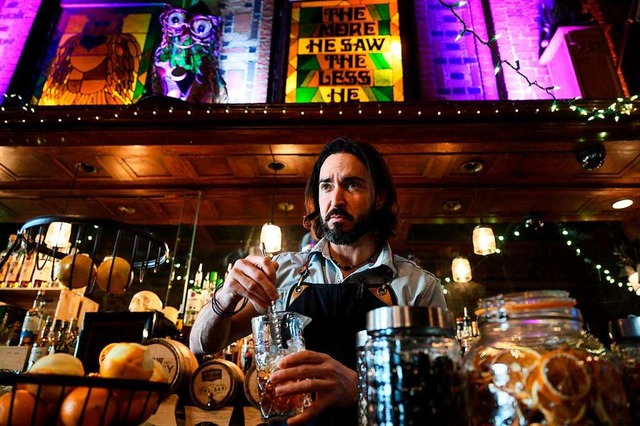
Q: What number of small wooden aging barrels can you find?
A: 3